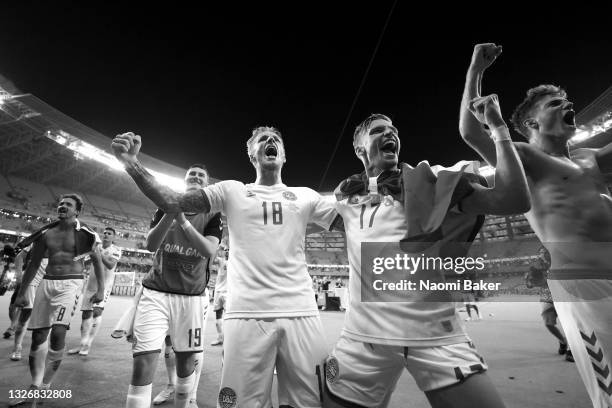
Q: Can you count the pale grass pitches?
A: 1